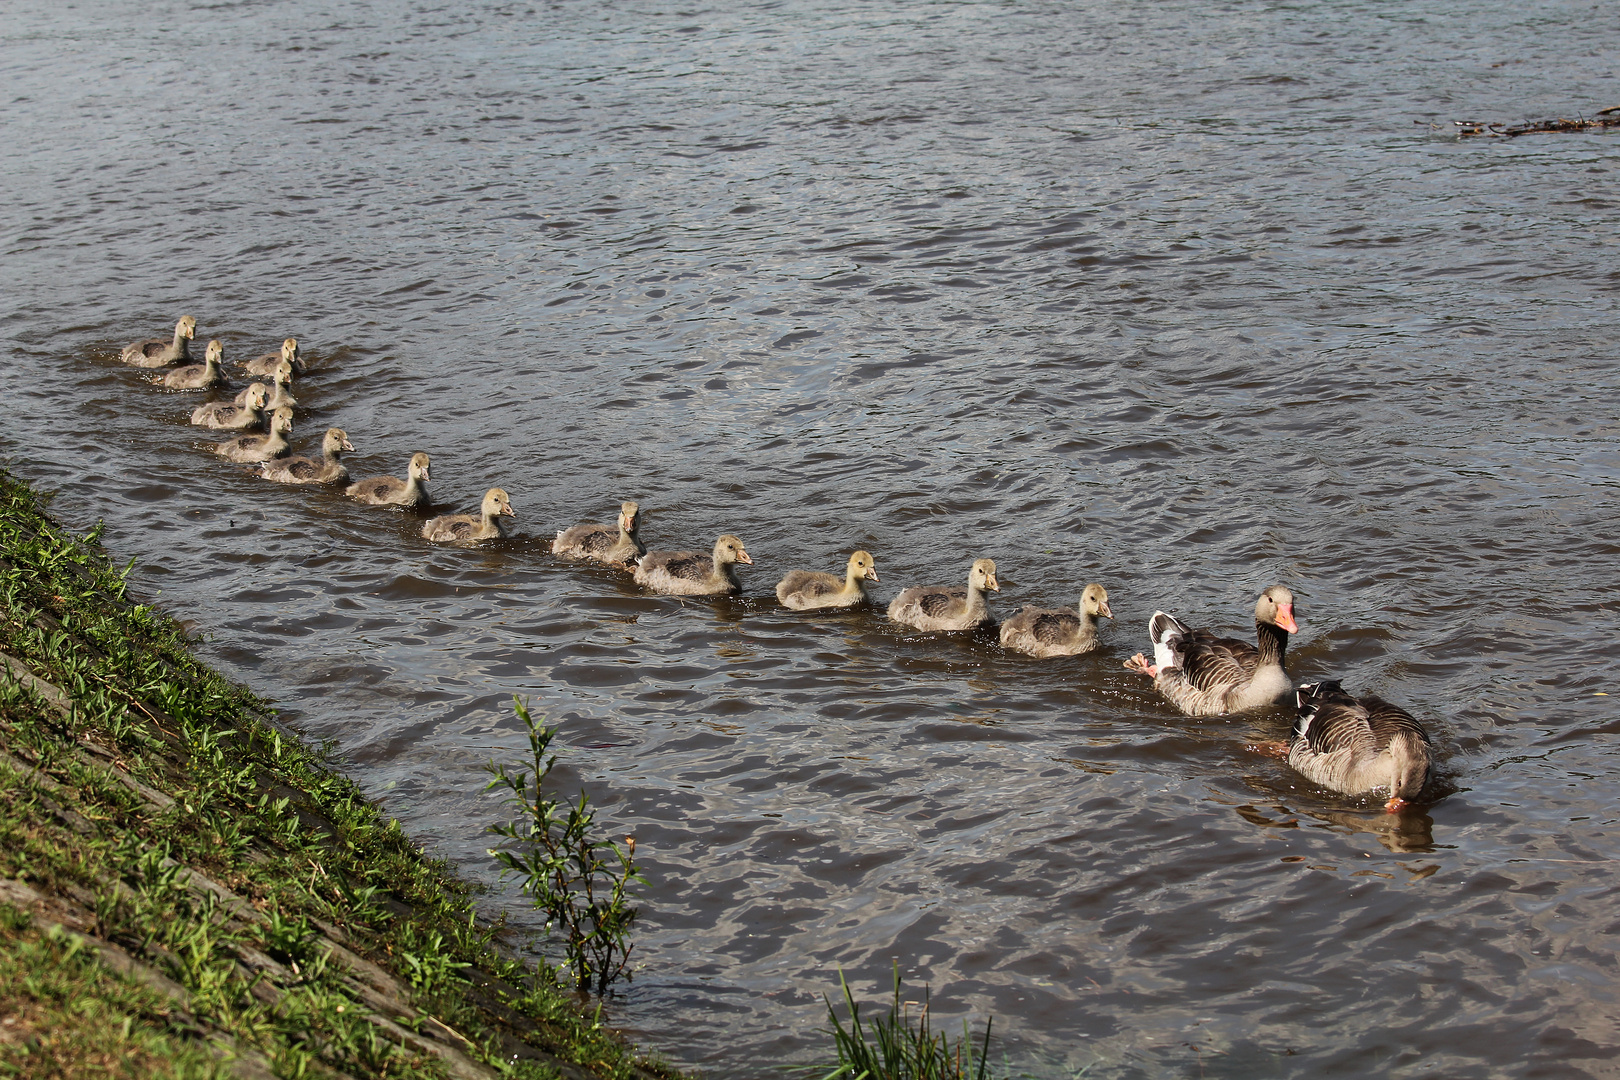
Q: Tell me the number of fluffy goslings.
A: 14